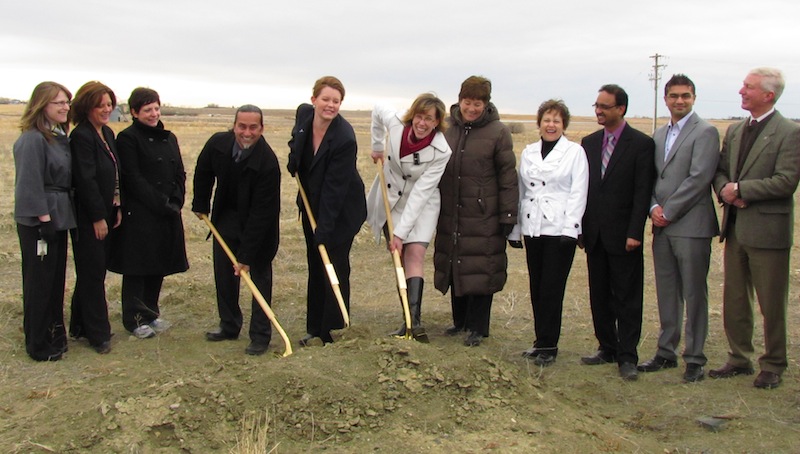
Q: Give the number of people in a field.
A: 11